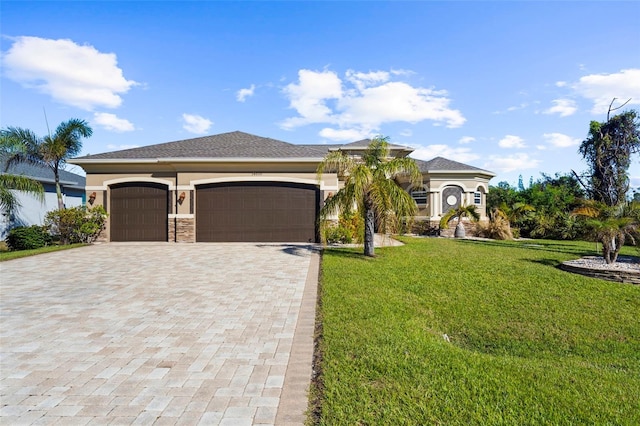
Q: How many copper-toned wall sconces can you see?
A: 3